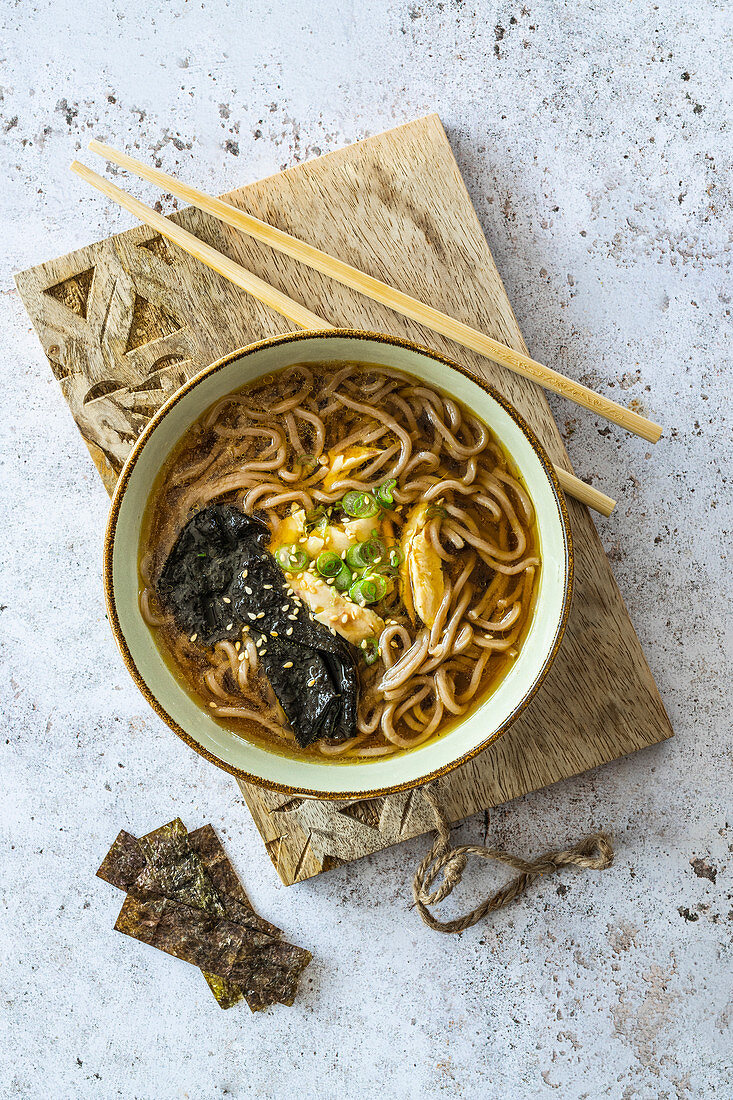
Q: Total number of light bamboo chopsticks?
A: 2